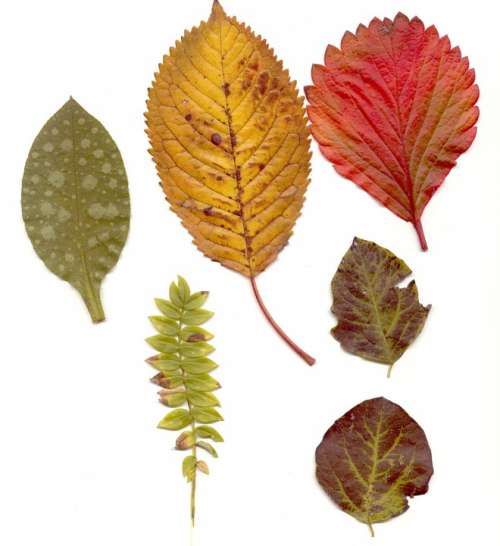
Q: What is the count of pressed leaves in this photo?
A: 6